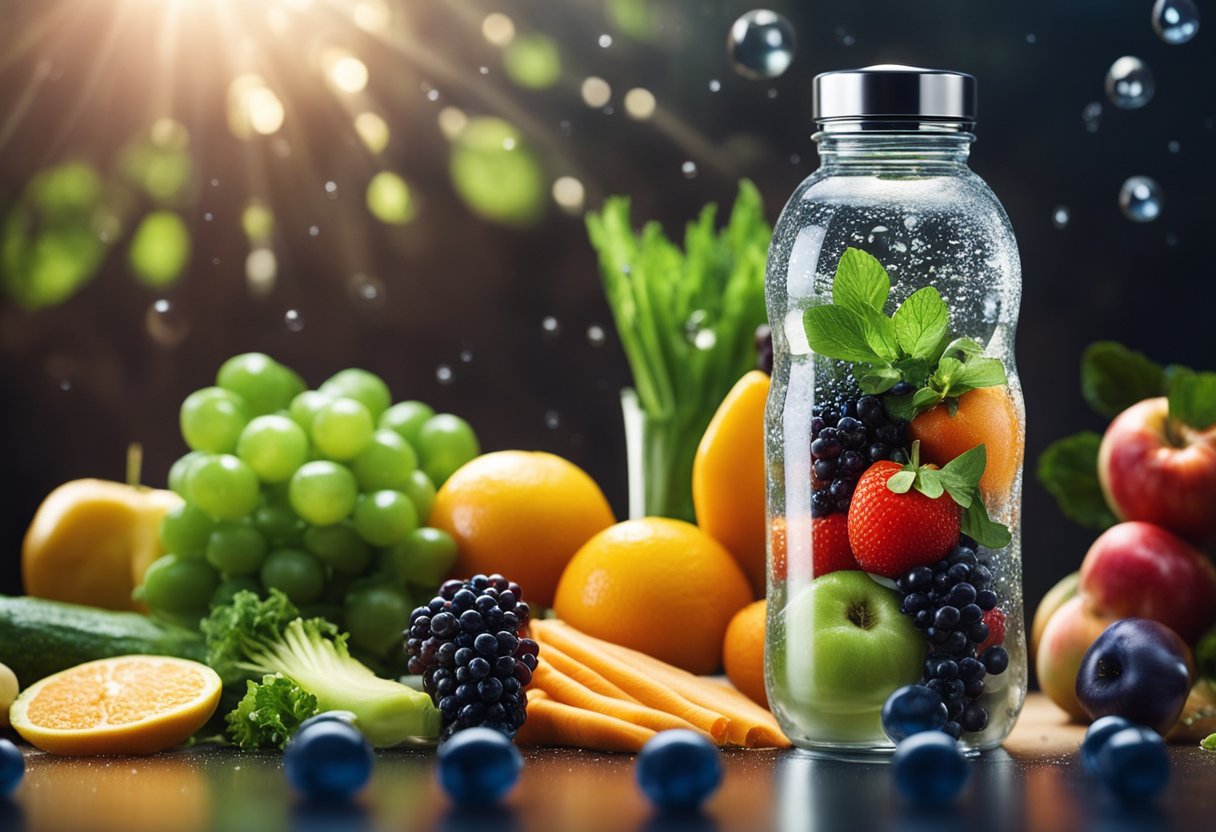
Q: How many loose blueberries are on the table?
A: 8